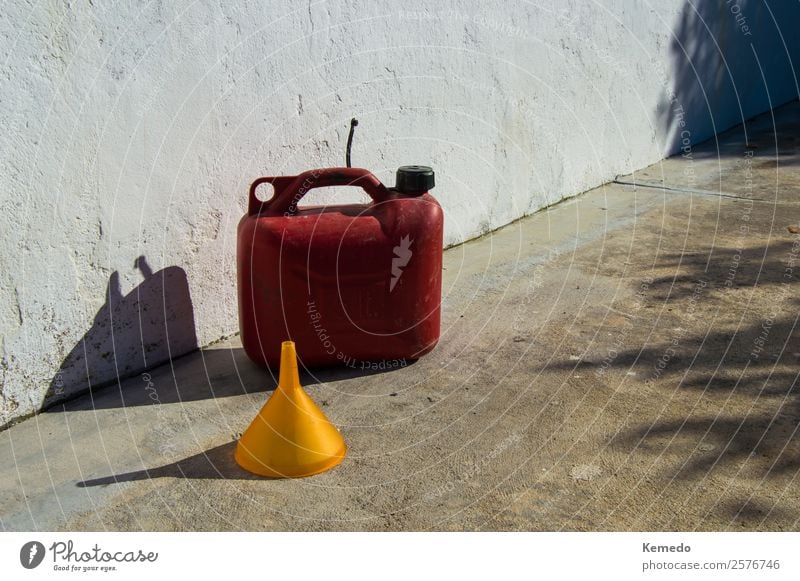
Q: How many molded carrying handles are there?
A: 1